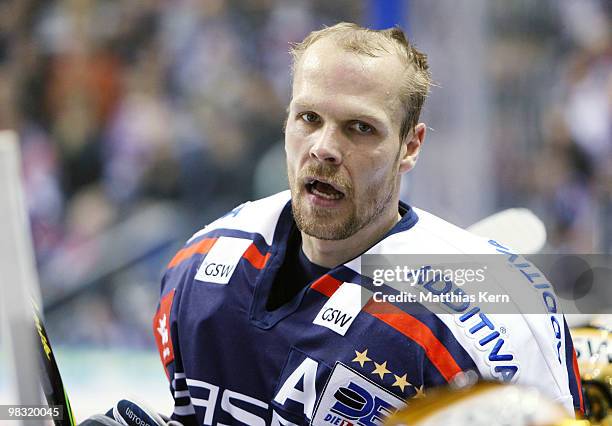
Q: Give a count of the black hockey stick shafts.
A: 1